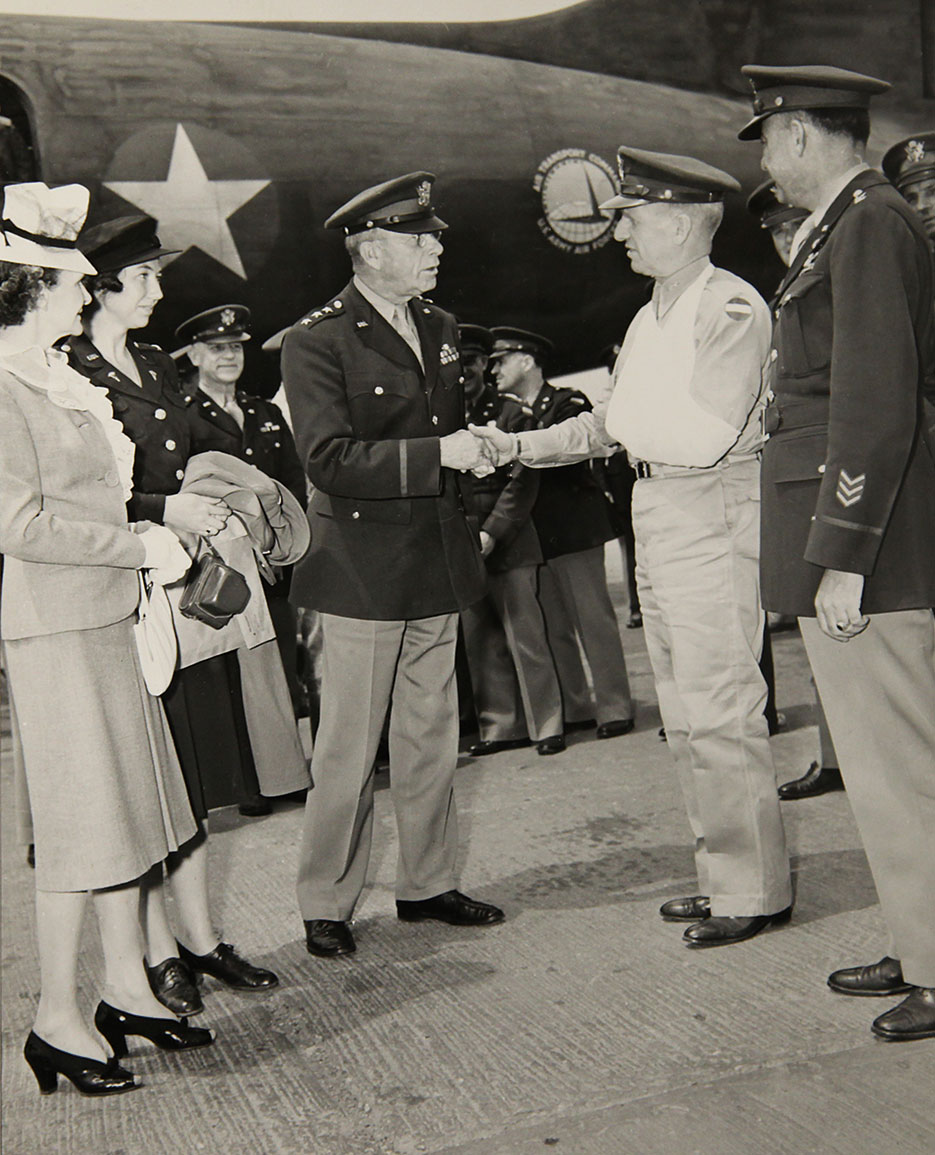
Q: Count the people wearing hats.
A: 10